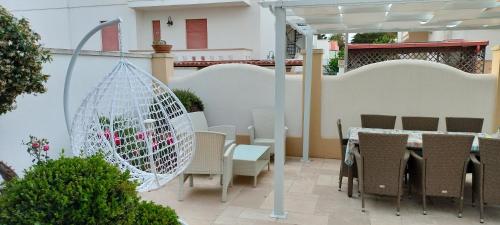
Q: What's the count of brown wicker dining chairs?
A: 7